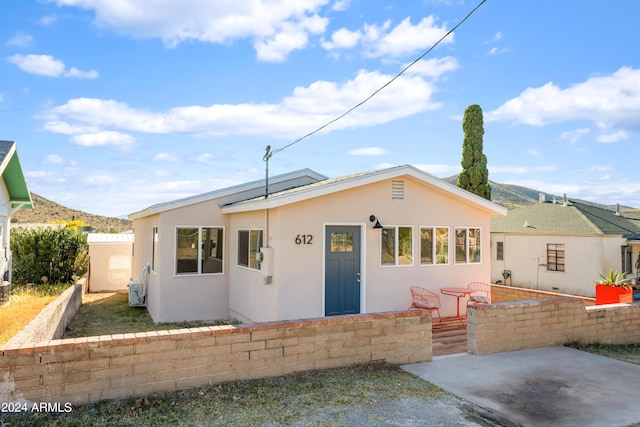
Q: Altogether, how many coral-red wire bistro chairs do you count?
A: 2